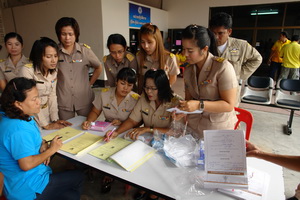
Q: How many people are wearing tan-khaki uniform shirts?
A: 9